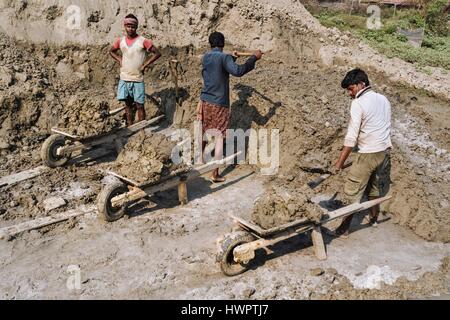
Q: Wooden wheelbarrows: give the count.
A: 3